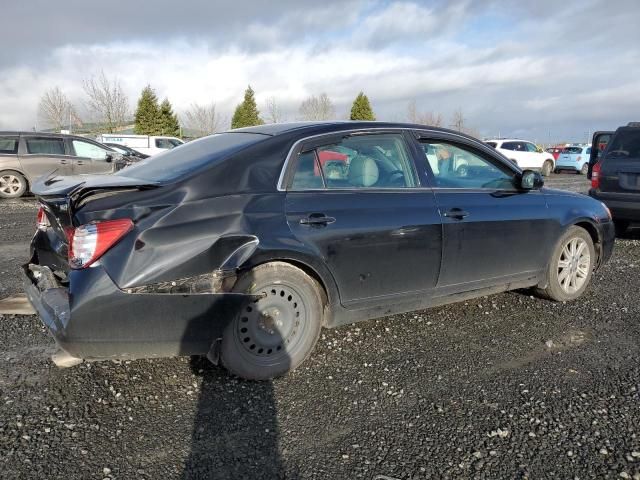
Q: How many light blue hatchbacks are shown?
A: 1